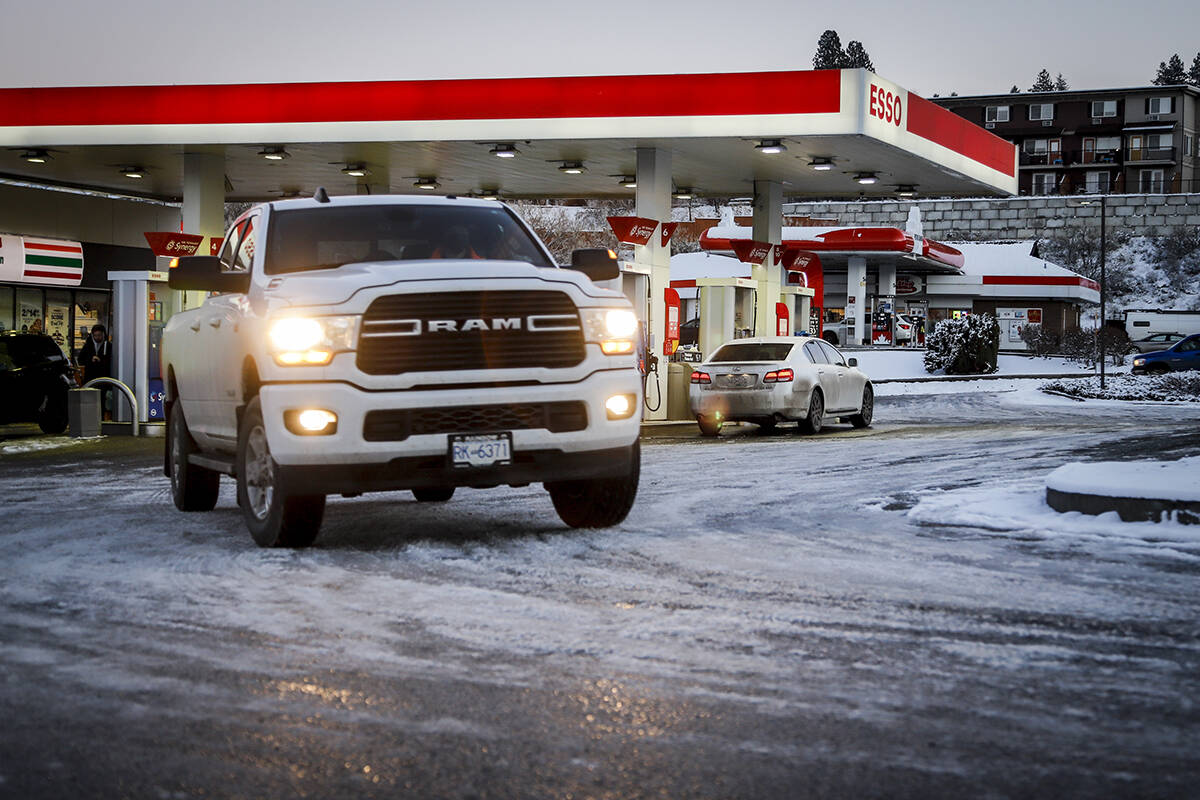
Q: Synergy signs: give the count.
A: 4